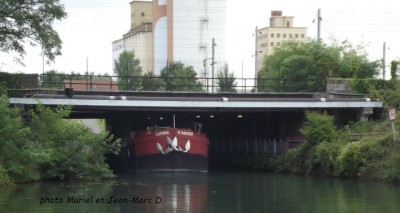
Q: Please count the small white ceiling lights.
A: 4